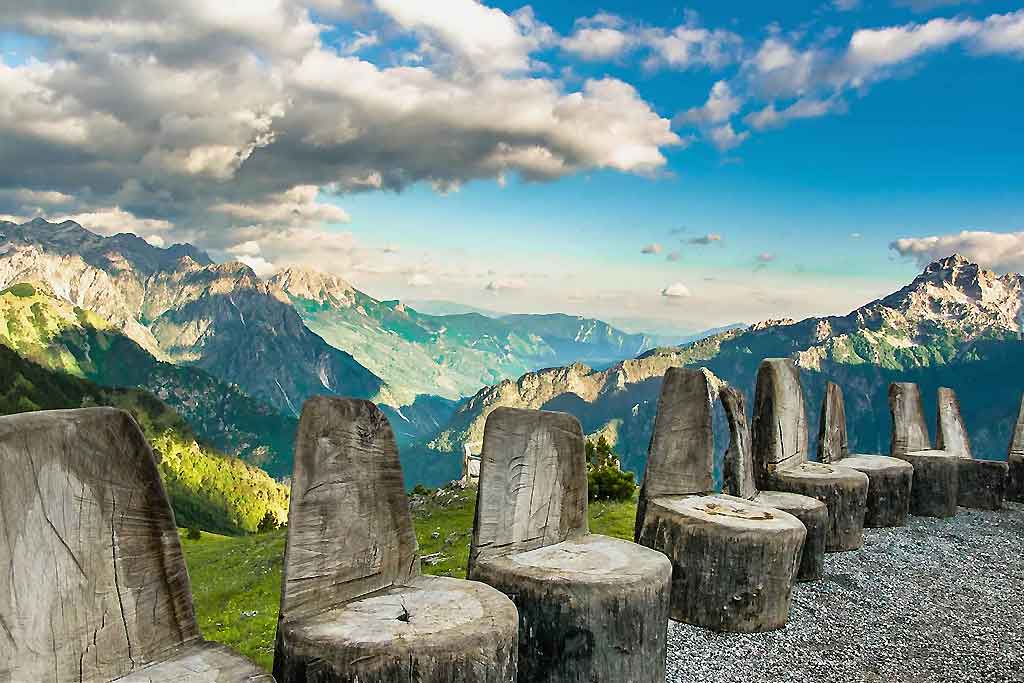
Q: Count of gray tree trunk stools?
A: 10